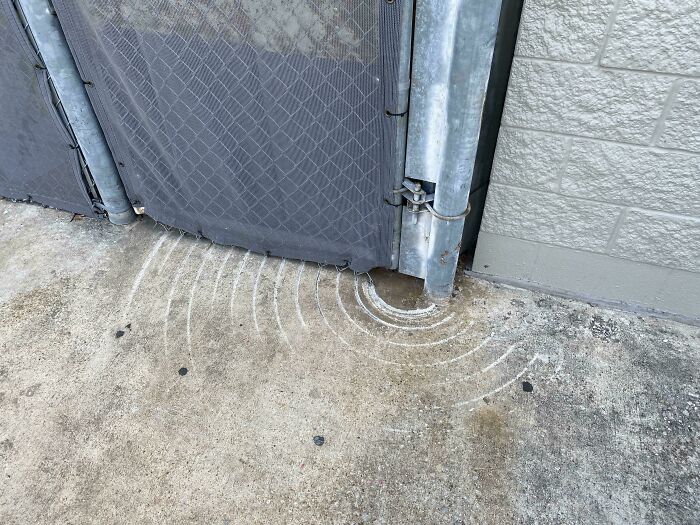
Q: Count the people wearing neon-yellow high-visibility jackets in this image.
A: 0